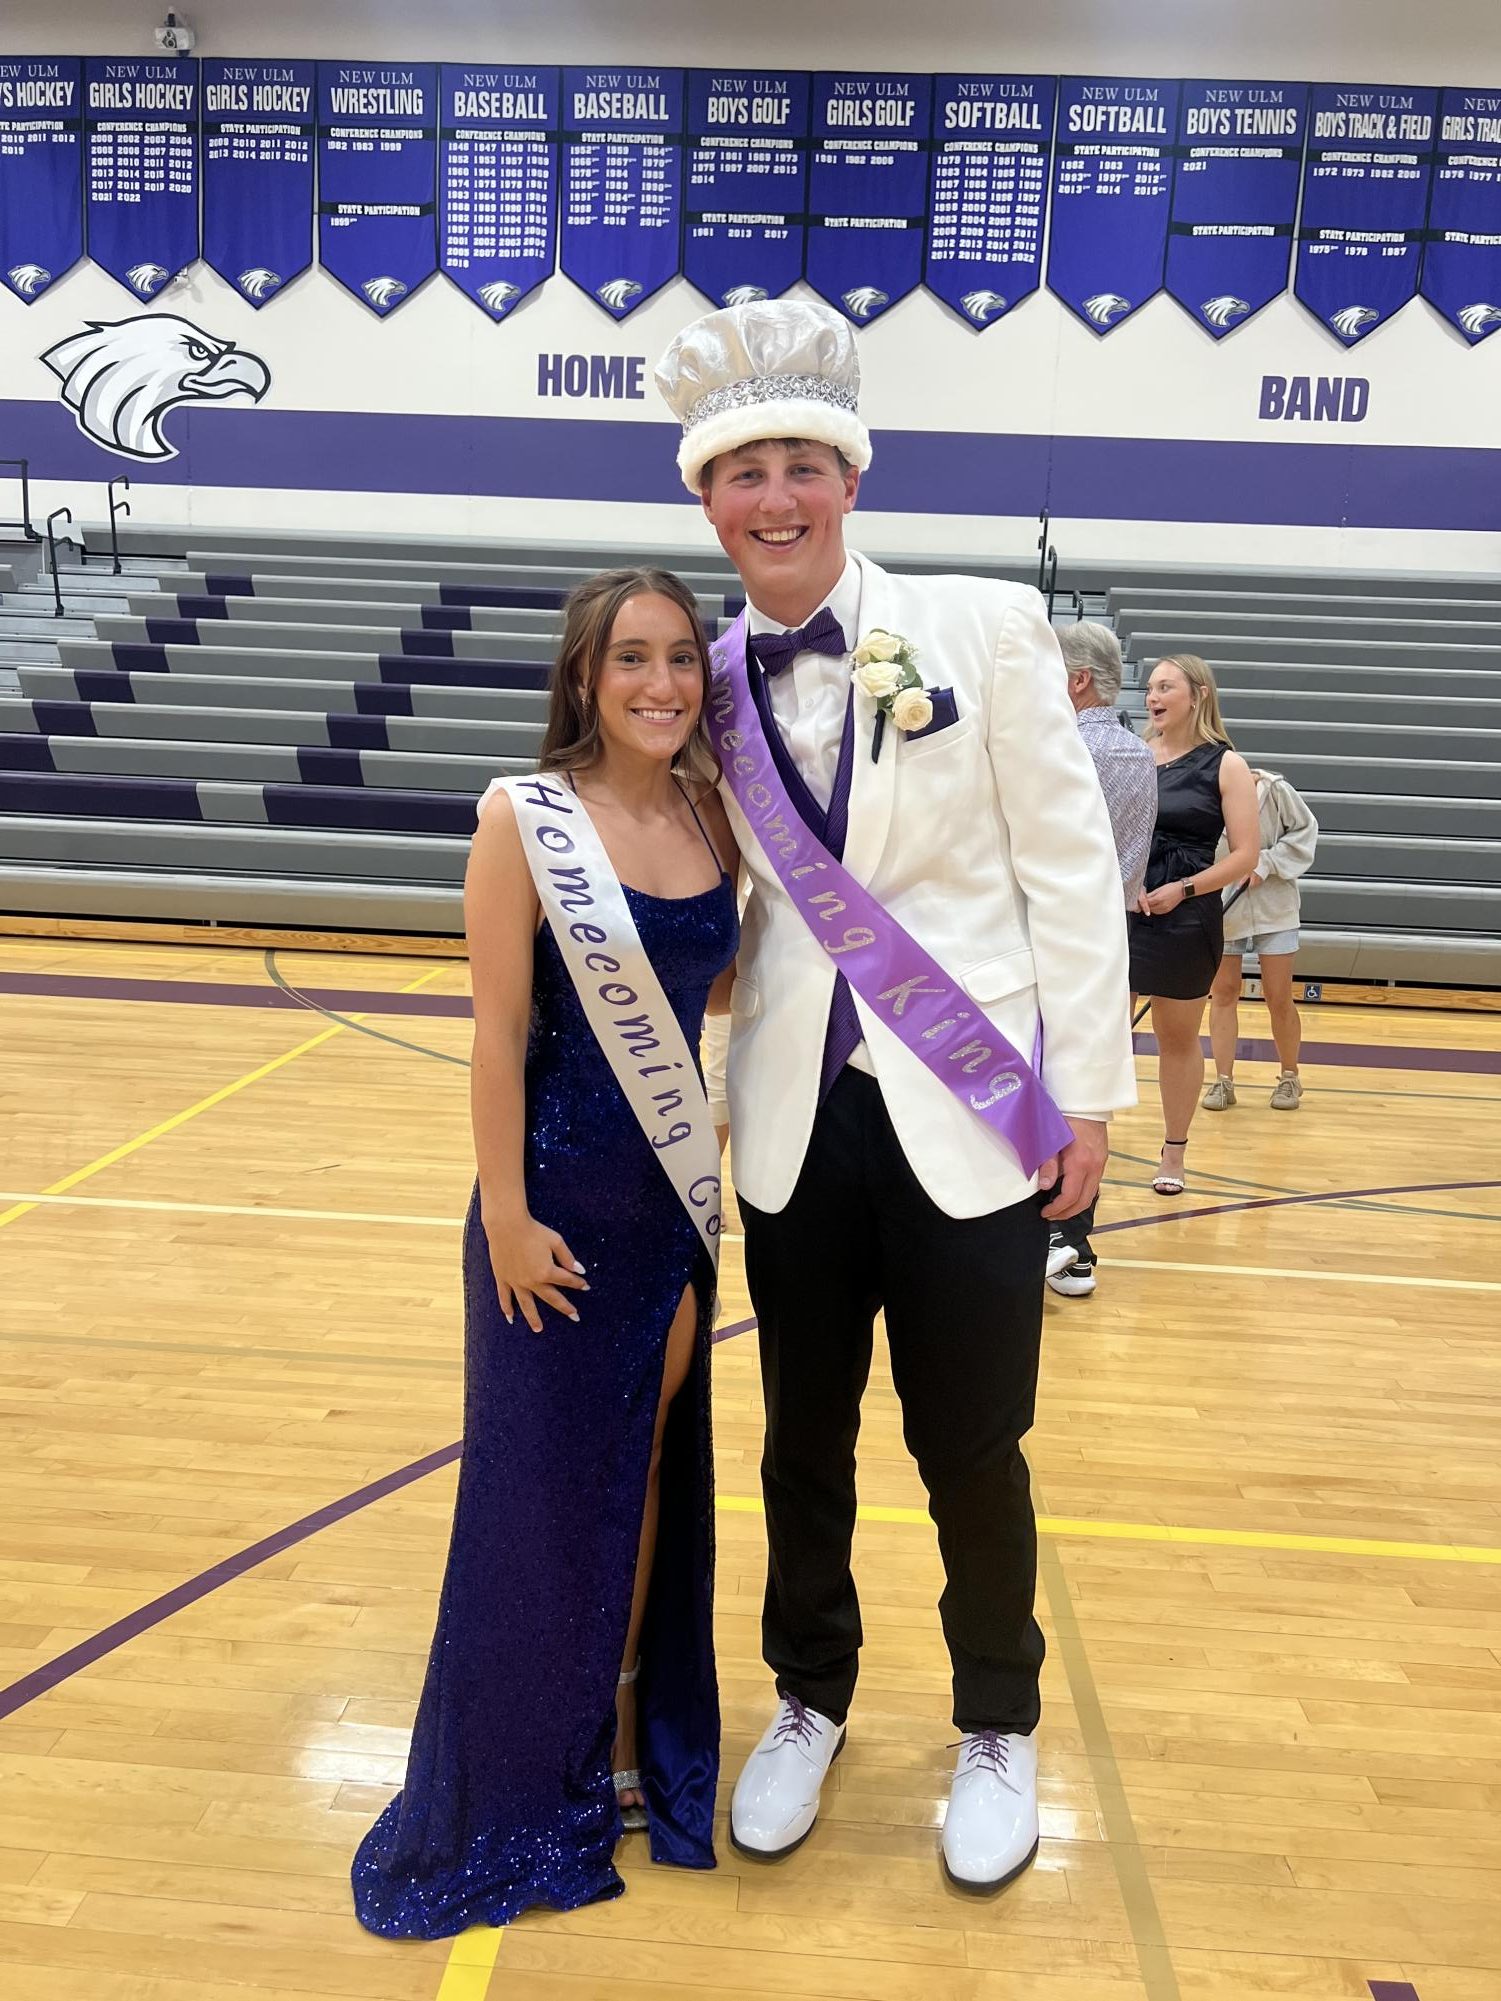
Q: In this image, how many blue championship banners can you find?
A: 13